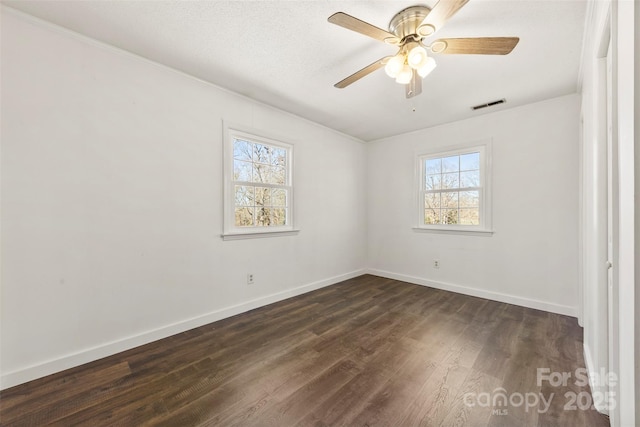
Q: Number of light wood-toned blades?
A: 5